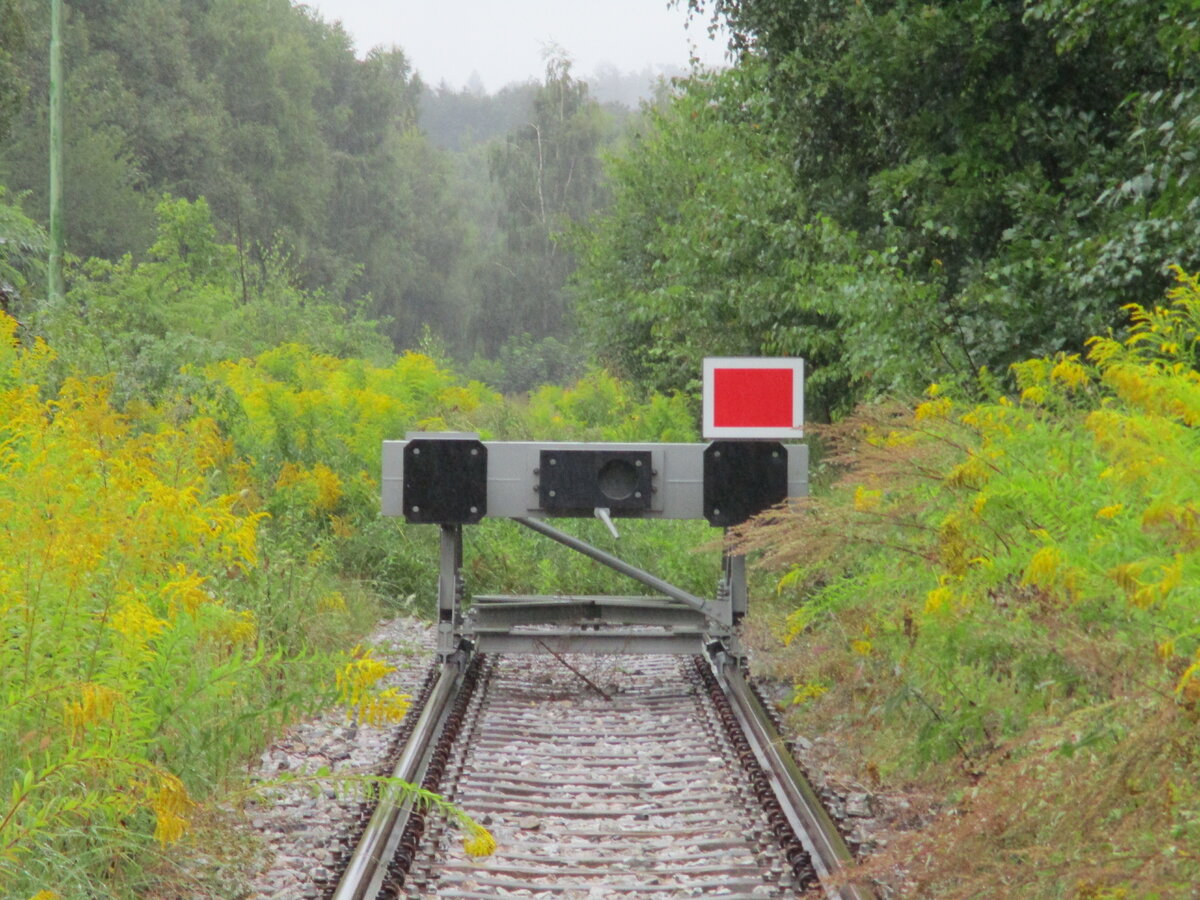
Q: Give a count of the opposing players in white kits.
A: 0